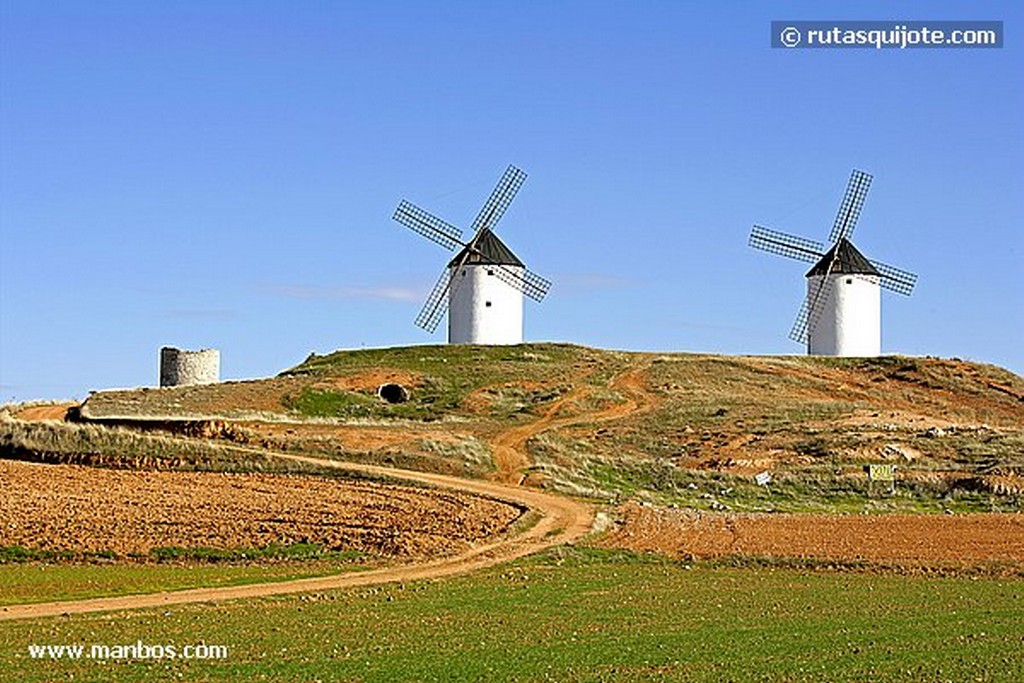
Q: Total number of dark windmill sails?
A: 8